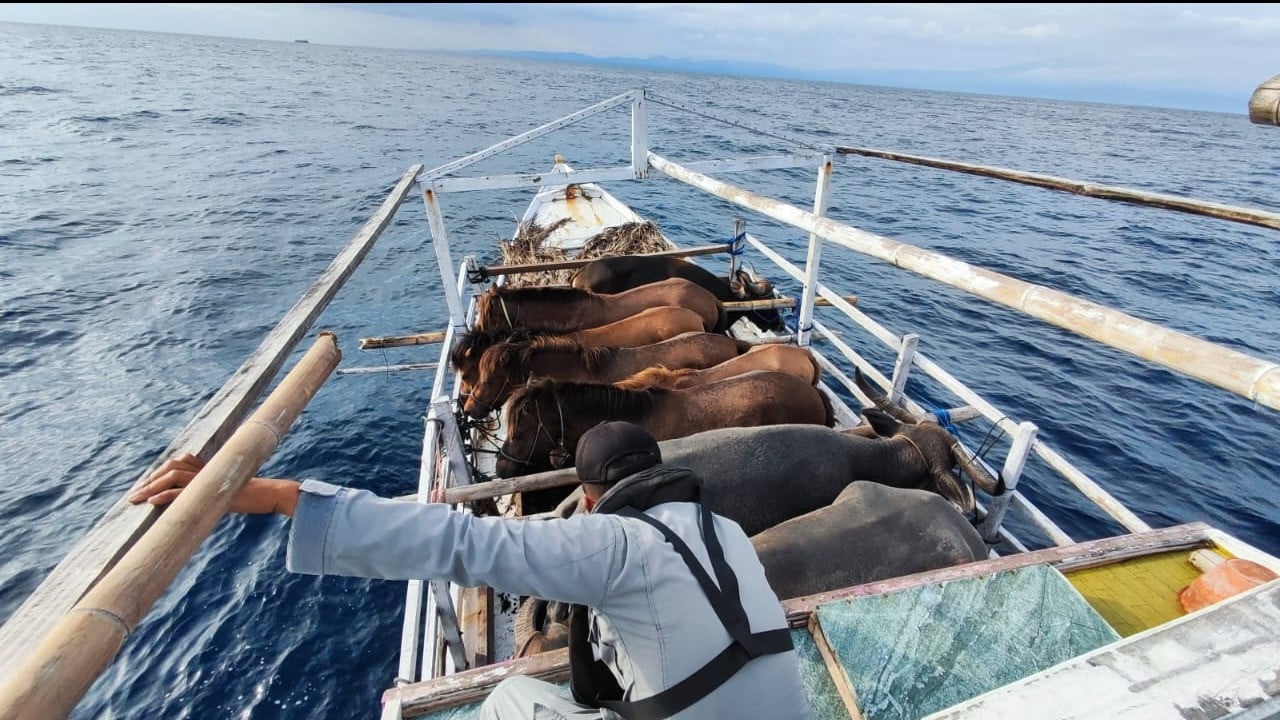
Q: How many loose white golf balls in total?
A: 0